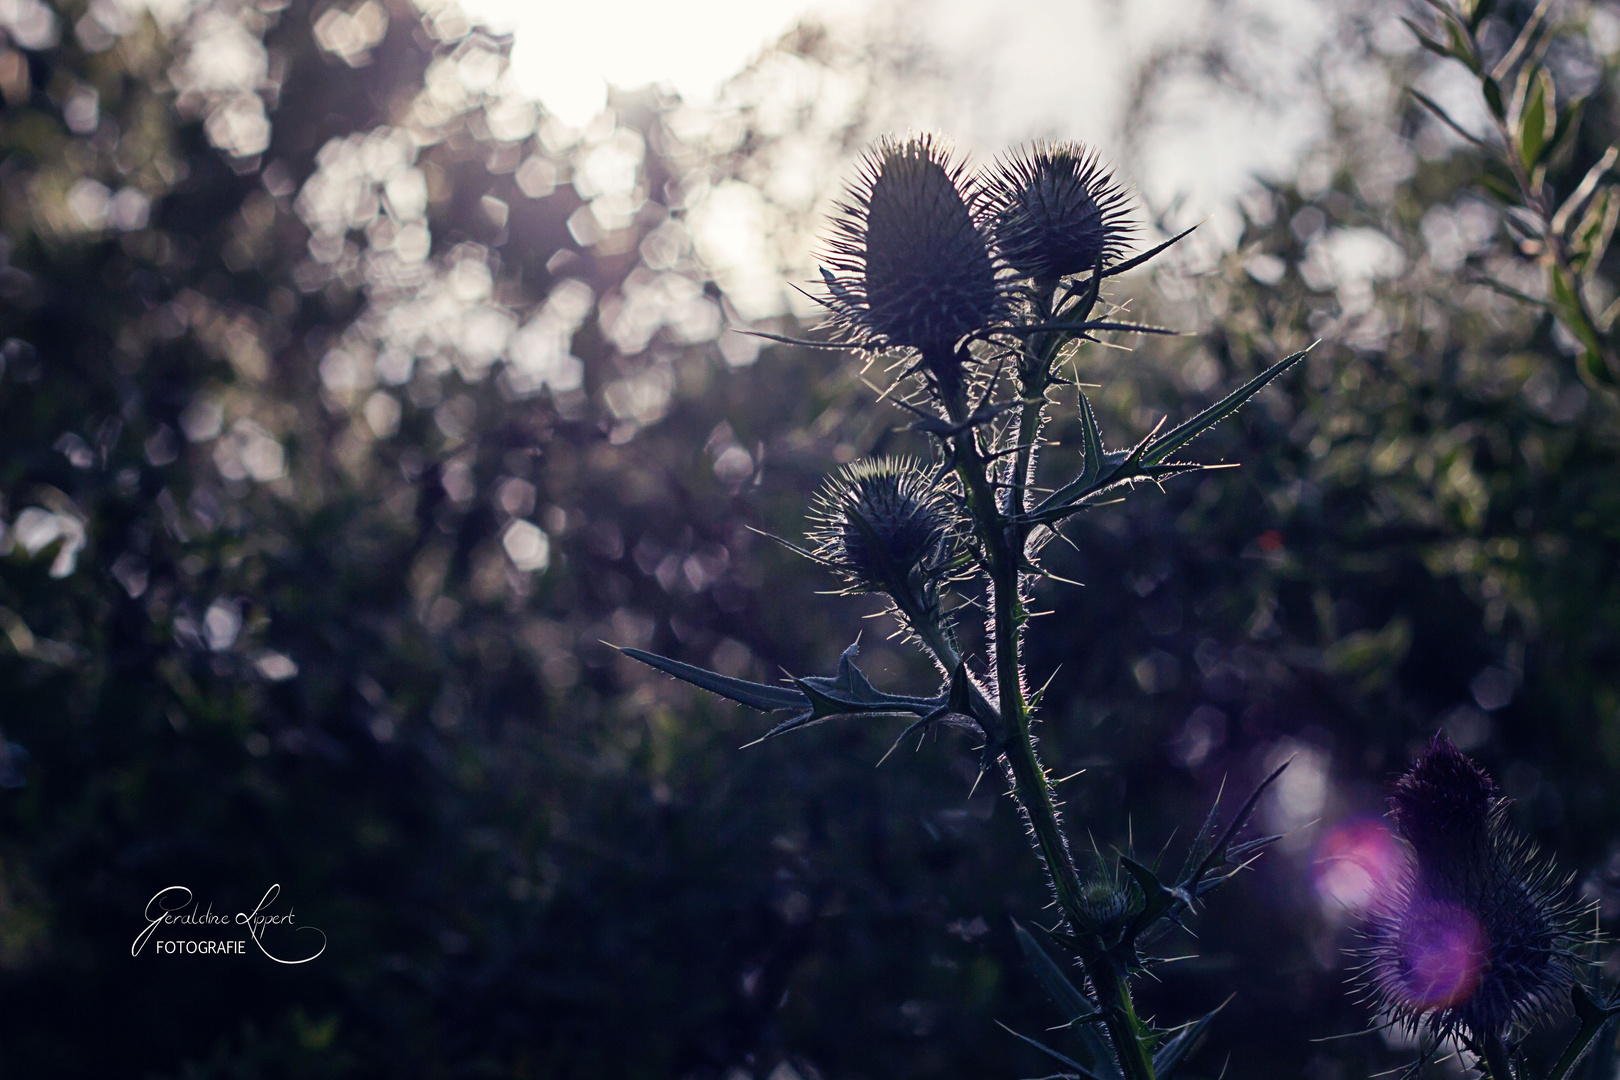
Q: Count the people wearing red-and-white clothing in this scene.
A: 0